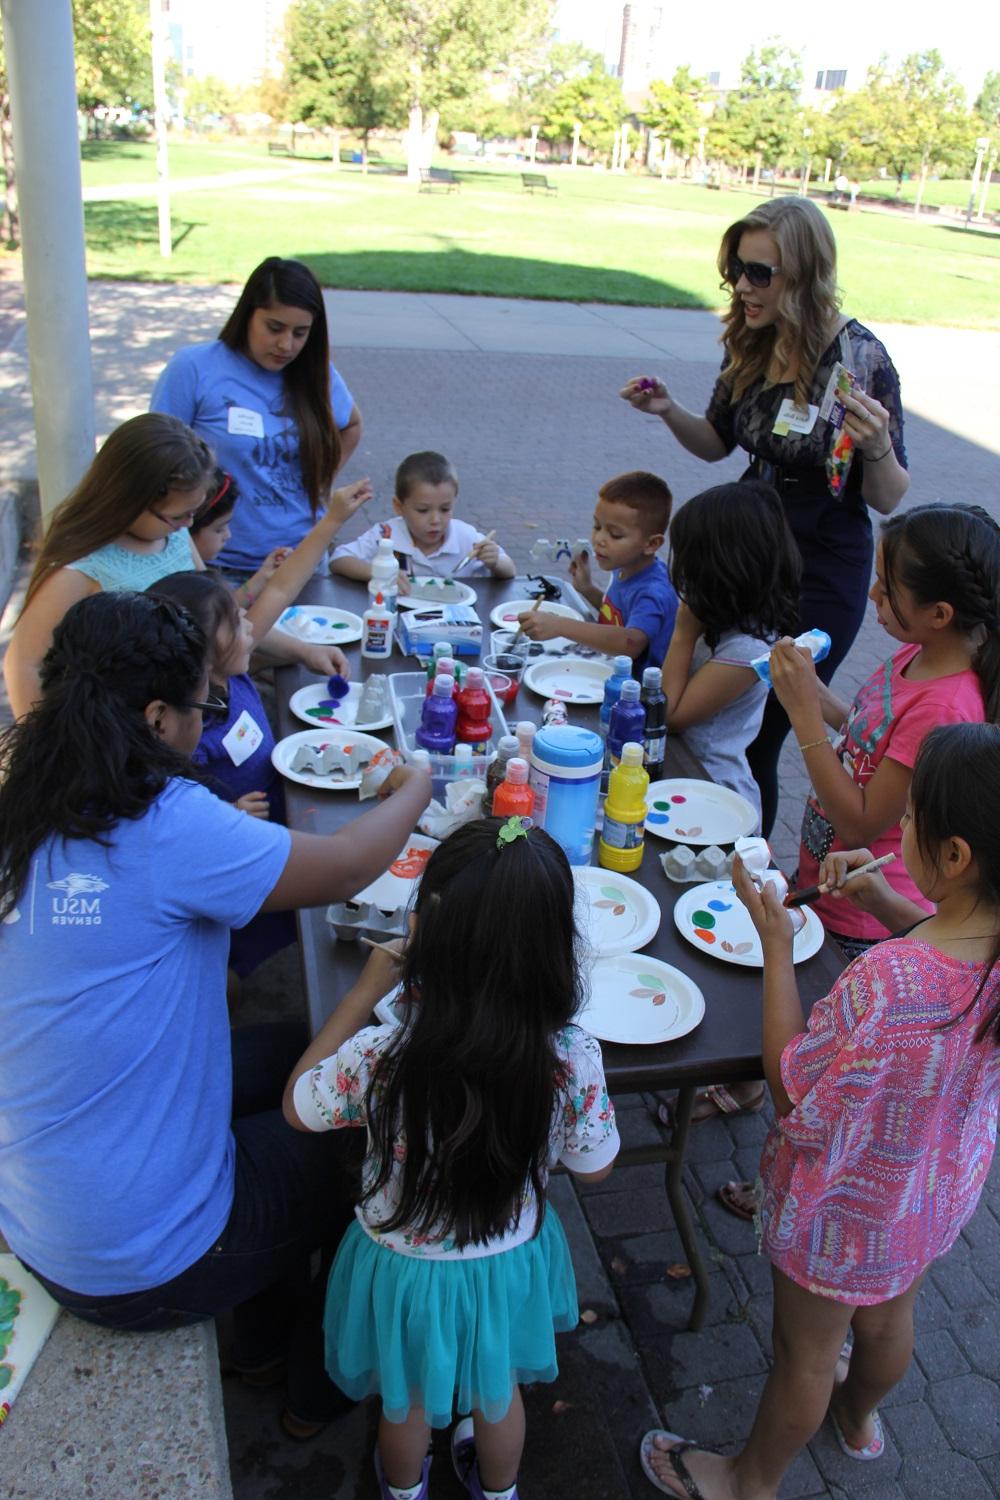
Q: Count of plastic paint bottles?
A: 12